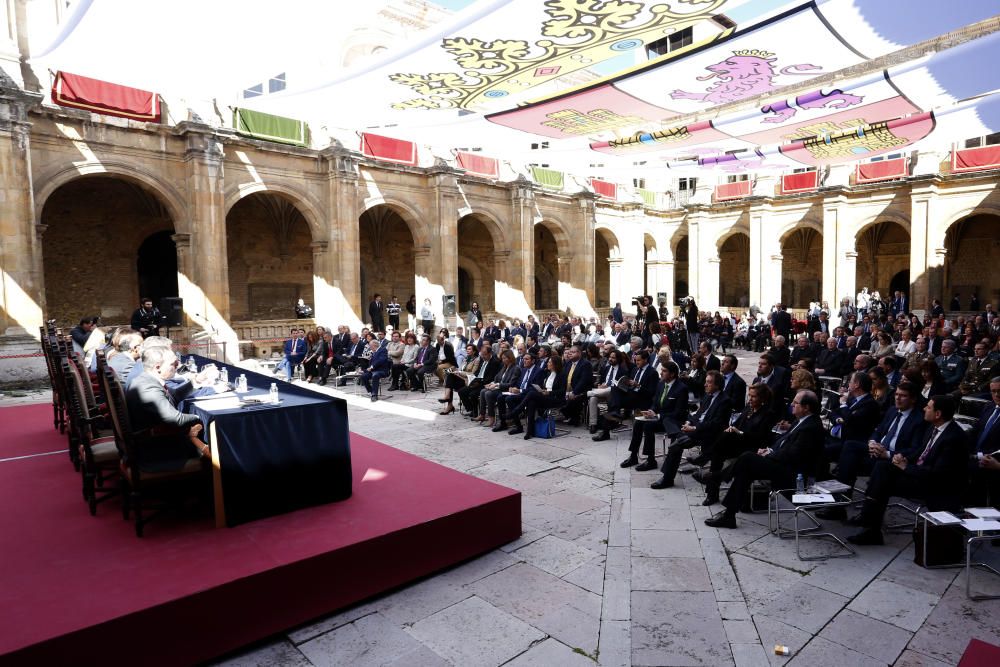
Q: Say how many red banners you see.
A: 8